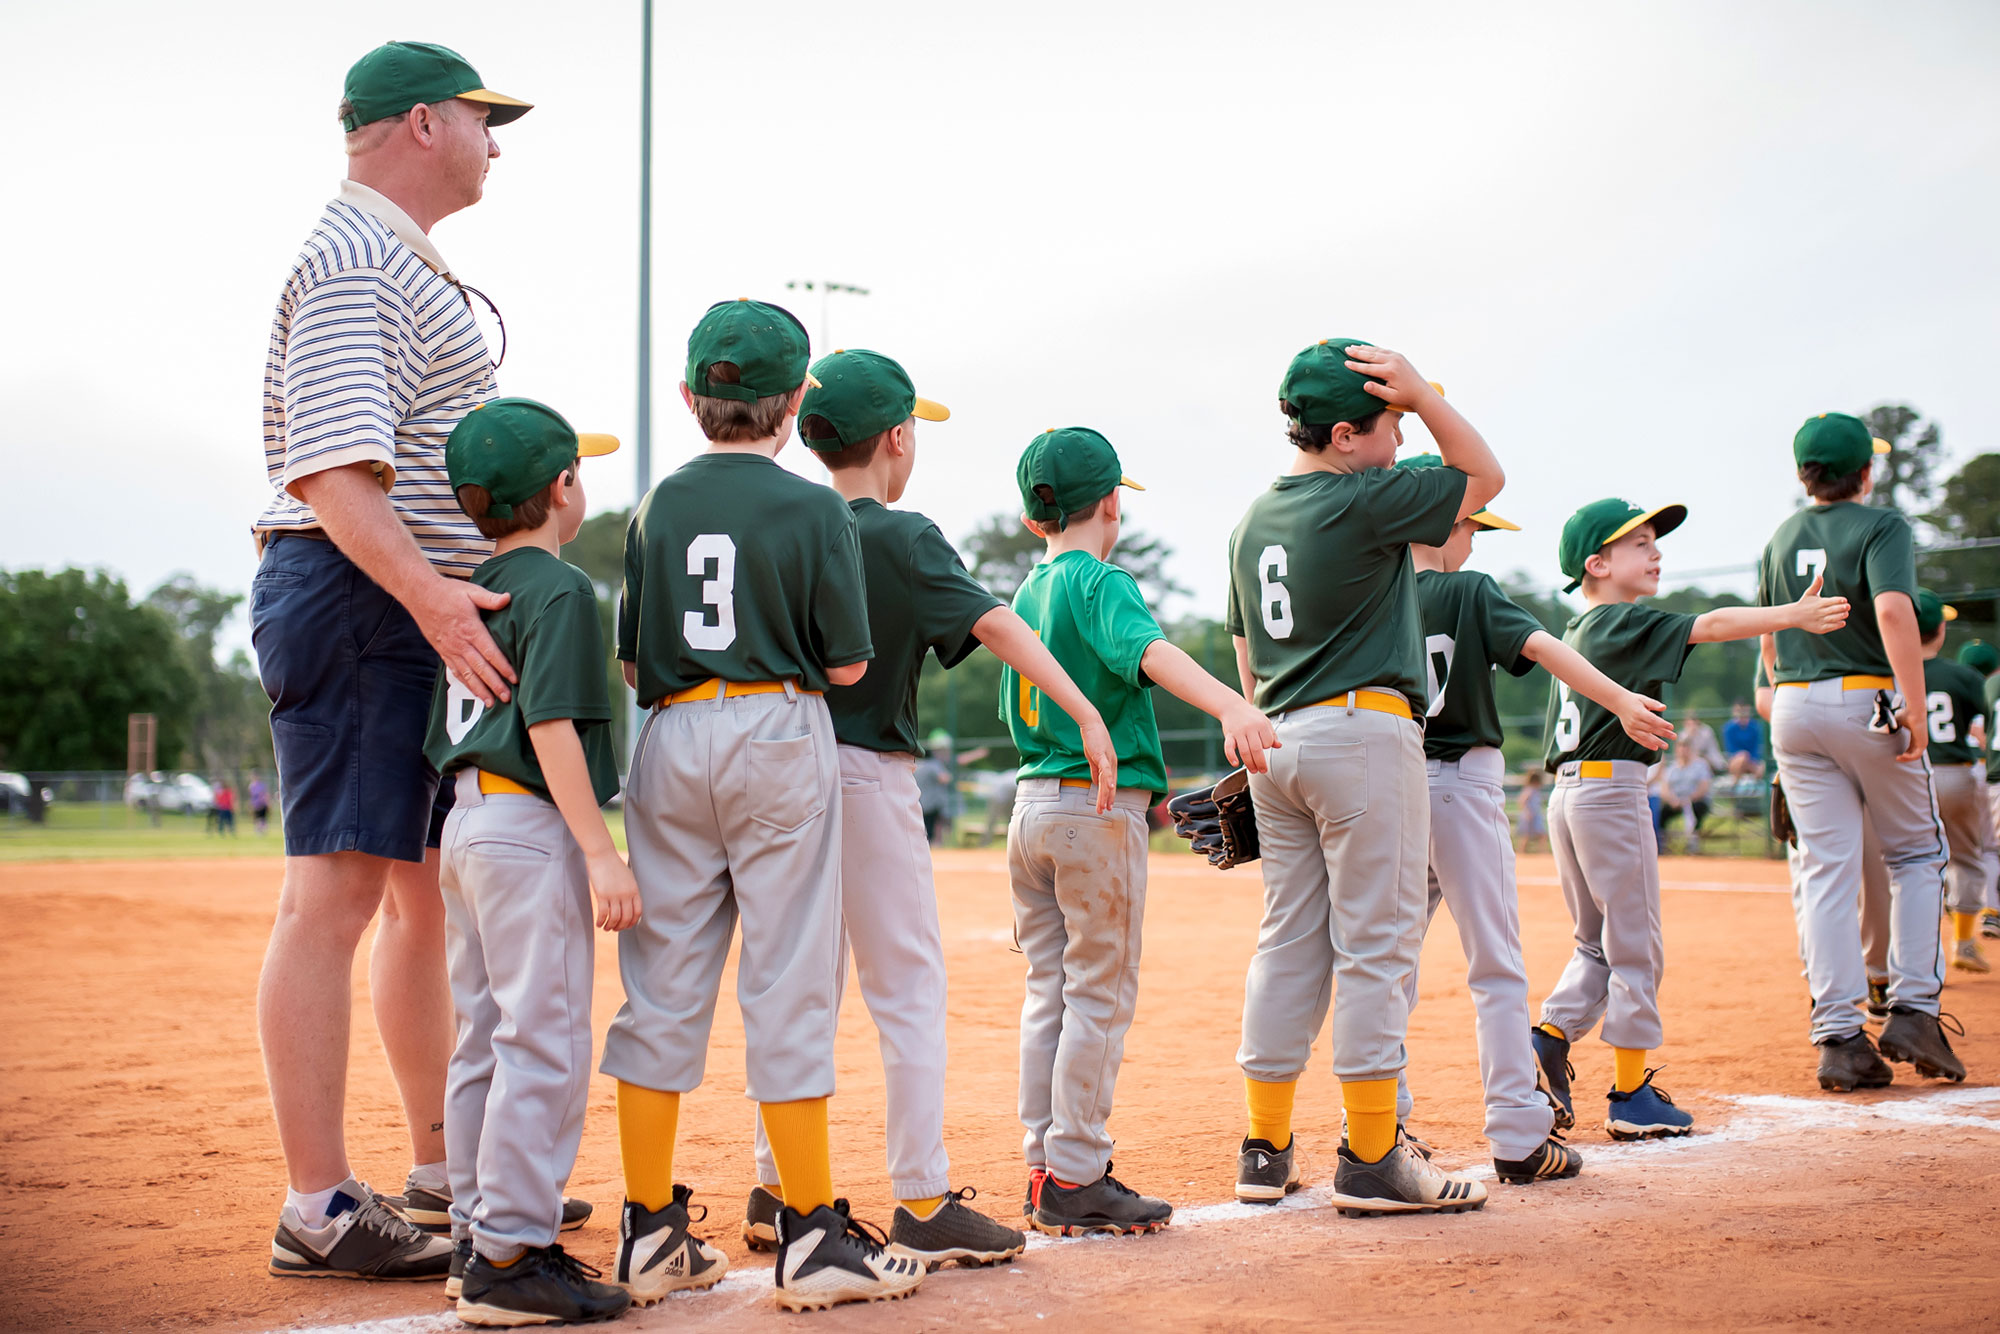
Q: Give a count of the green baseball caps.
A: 11